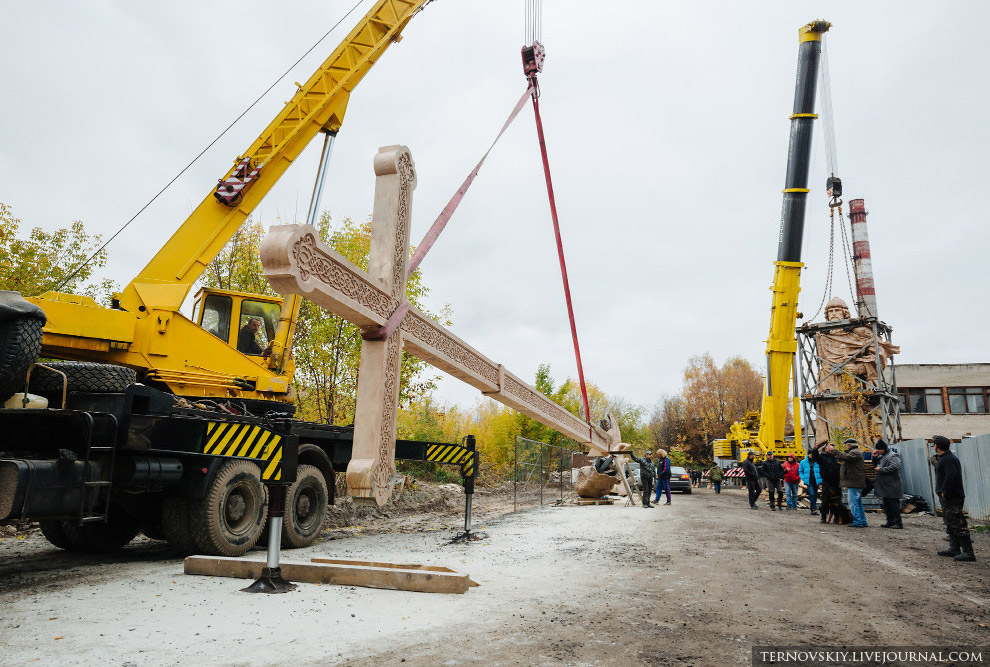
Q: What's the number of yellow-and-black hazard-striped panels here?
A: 2